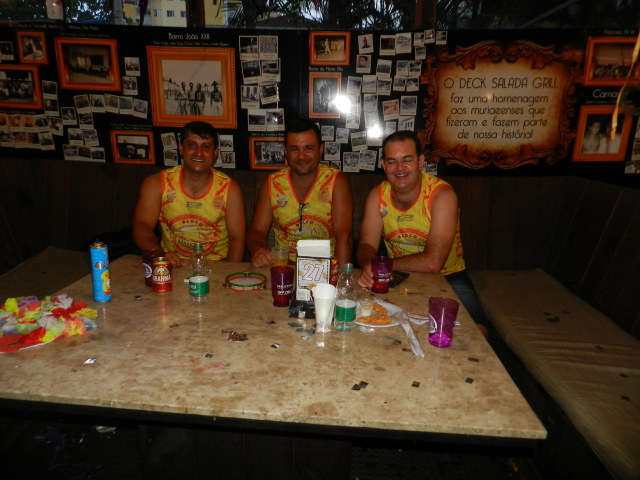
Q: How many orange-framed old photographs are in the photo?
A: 10